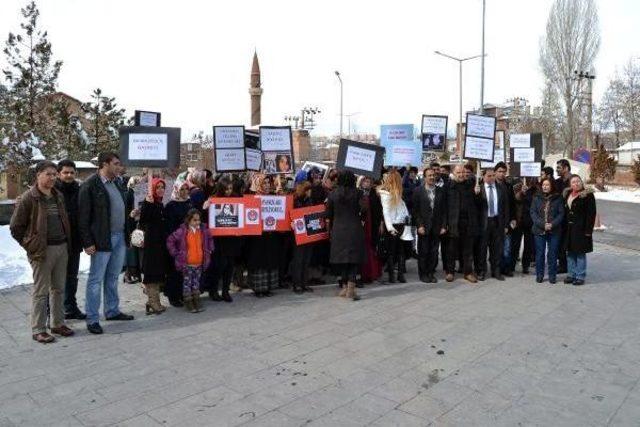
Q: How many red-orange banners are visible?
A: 3